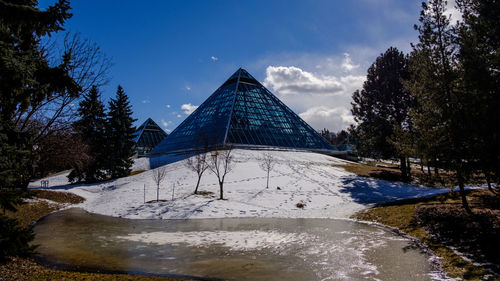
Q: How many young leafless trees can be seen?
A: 4